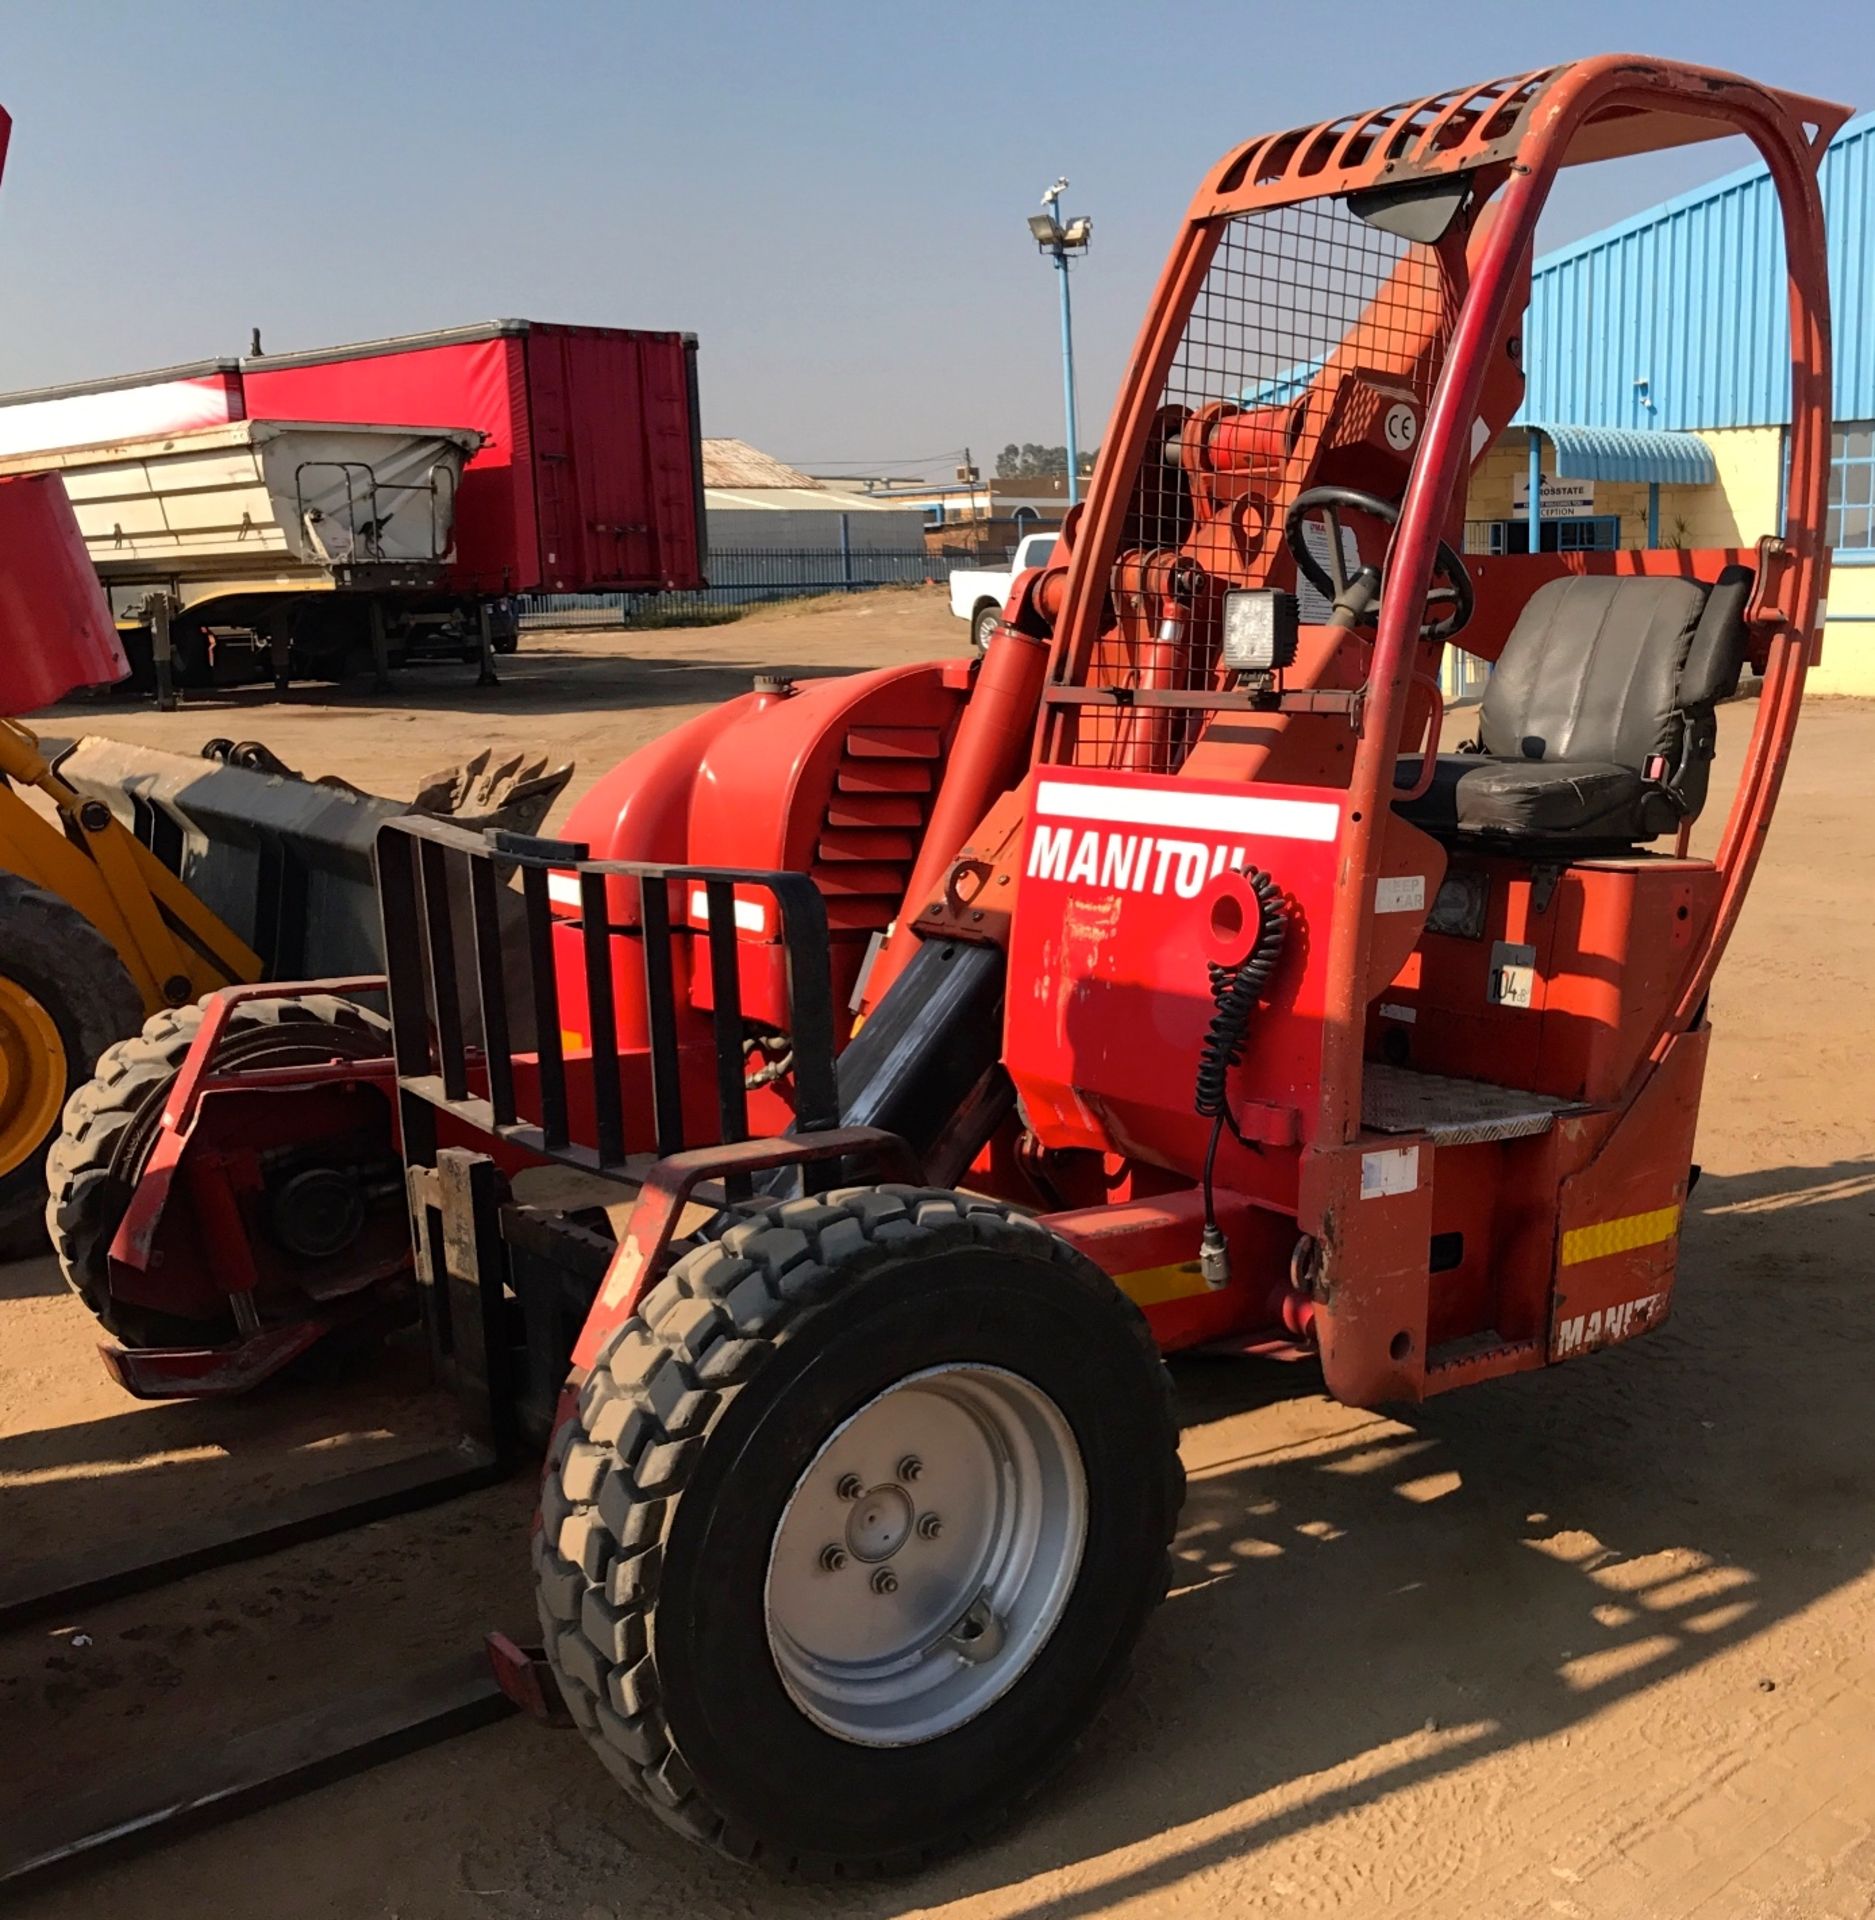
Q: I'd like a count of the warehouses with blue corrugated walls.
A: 1